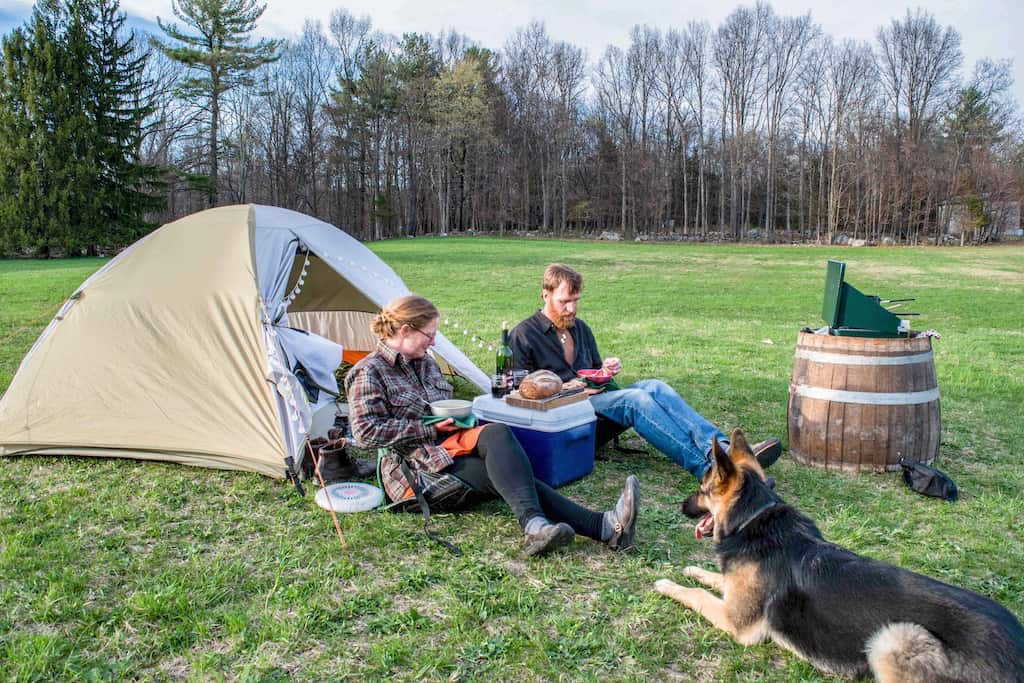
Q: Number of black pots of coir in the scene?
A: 0